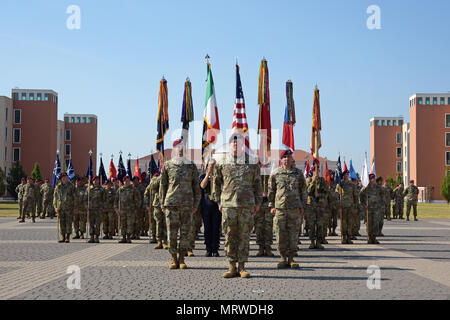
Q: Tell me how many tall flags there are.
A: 7